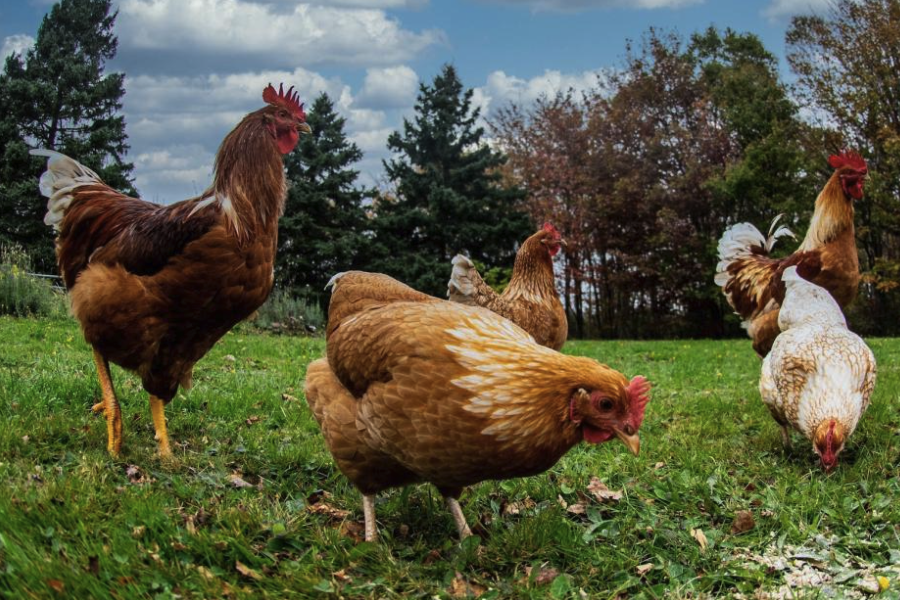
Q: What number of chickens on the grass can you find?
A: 5